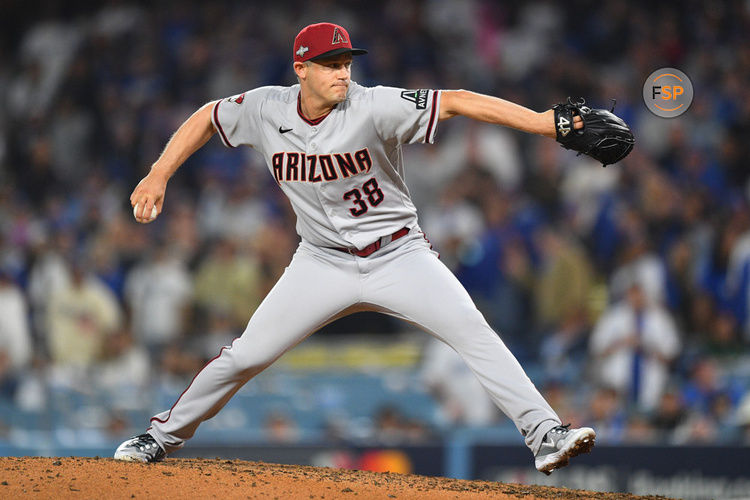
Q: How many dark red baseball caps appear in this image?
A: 1